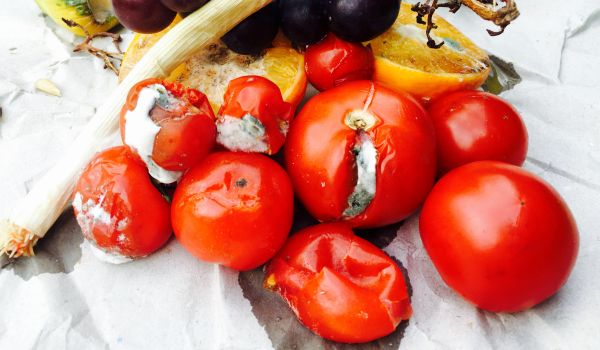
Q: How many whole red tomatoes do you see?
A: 9